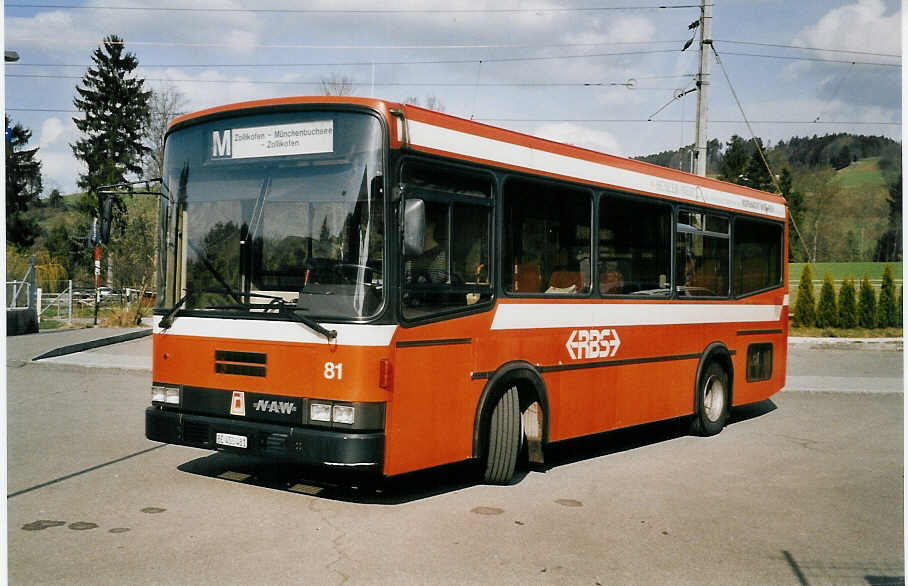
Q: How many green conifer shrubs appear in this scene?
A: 5